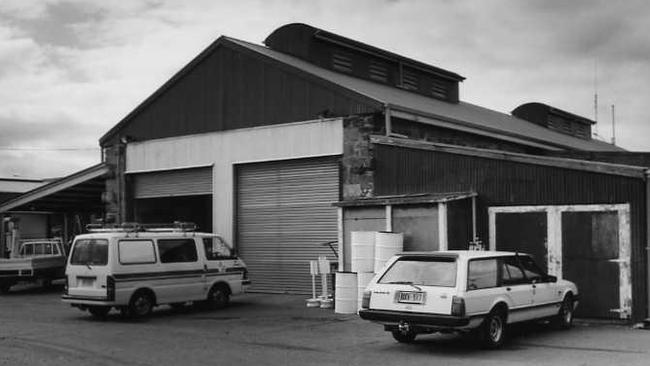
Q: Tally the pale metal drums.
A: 4